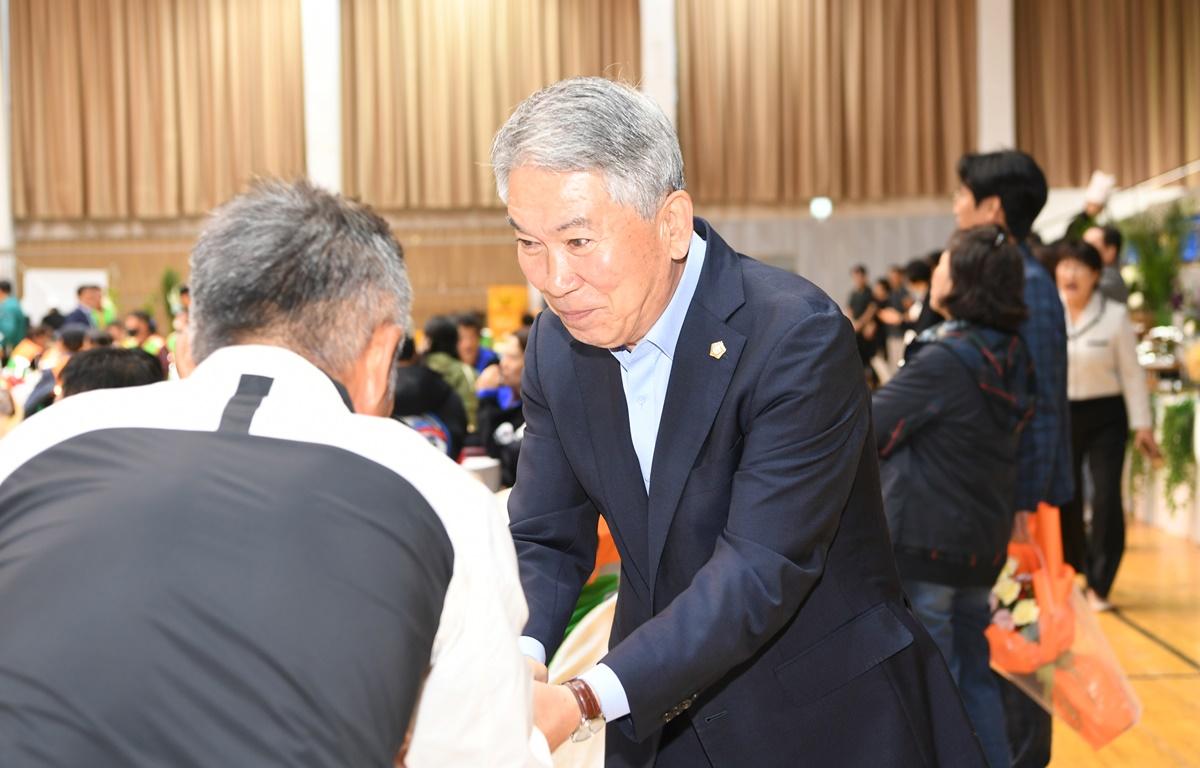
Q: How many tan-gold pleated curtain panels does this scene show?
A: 4